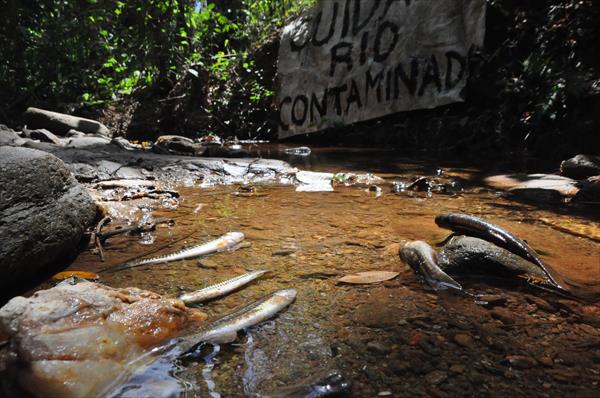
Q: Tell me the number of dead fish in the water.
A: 5